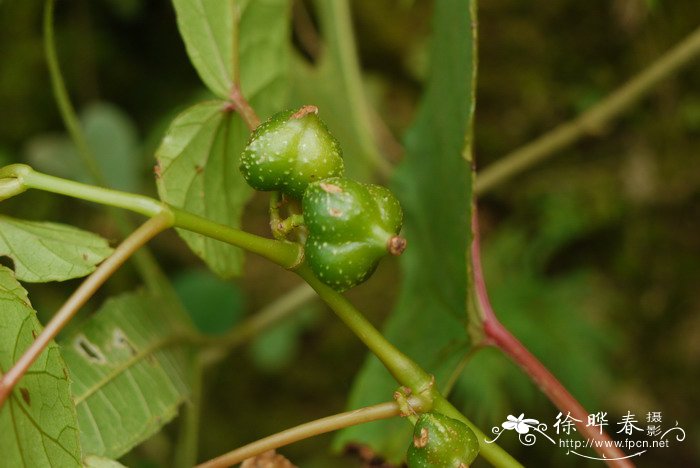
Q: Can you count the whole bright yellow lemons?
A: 0